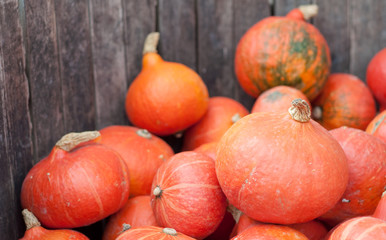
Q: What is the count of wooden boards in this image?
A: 11